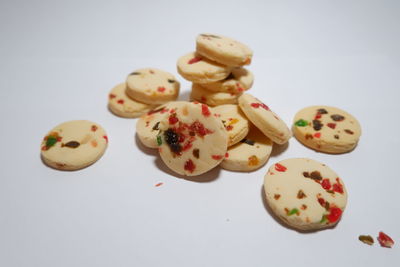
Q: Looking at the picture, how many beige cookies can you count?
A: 14